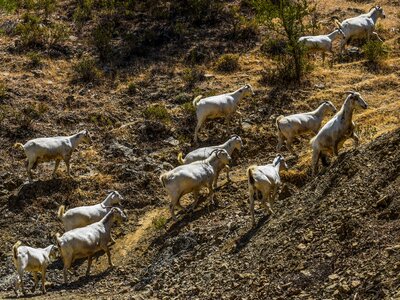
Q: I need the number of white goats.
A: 12